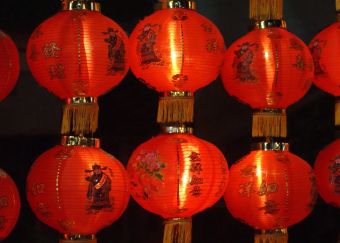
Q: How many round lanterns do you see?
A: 10